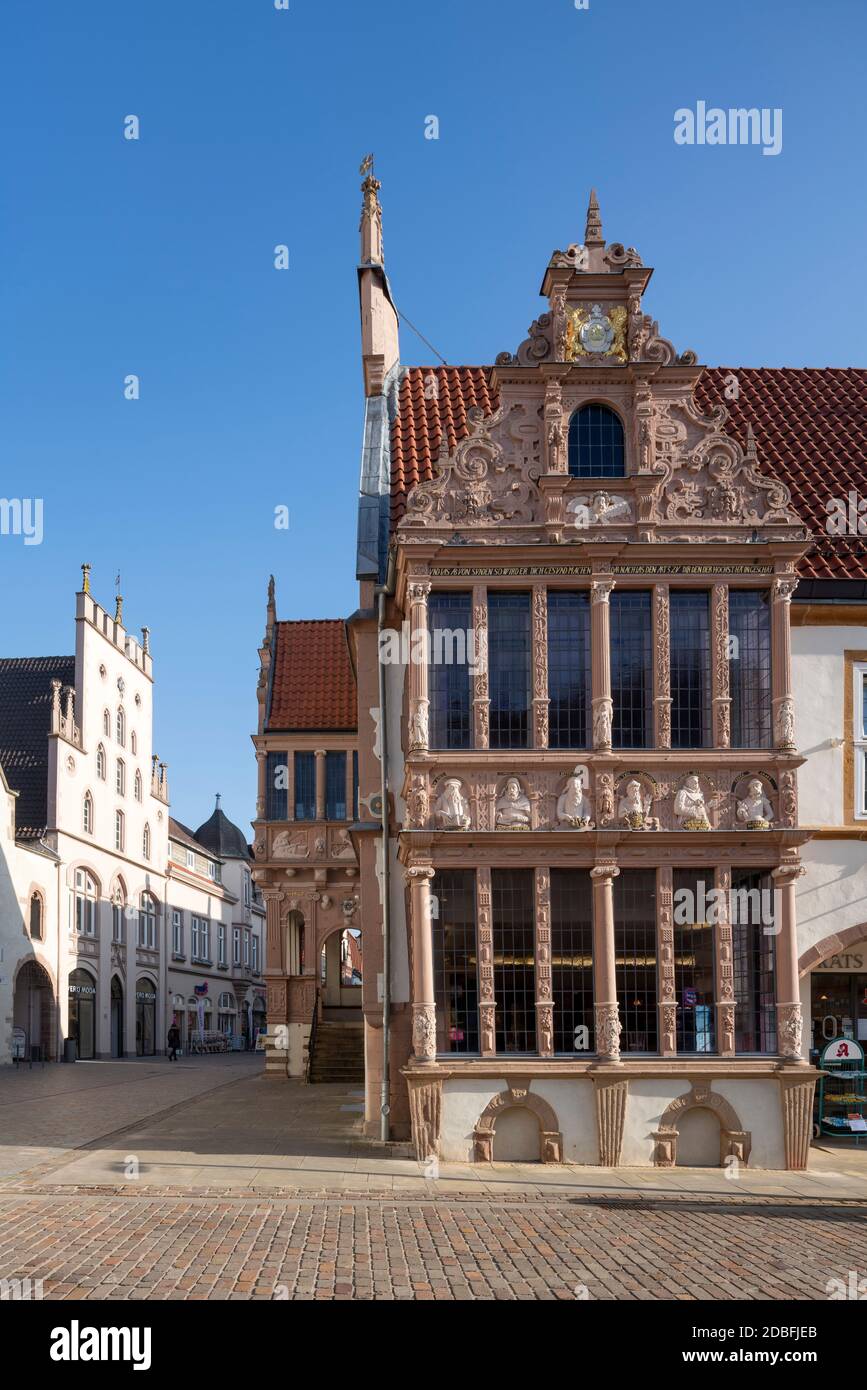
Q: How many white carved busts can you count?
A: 6